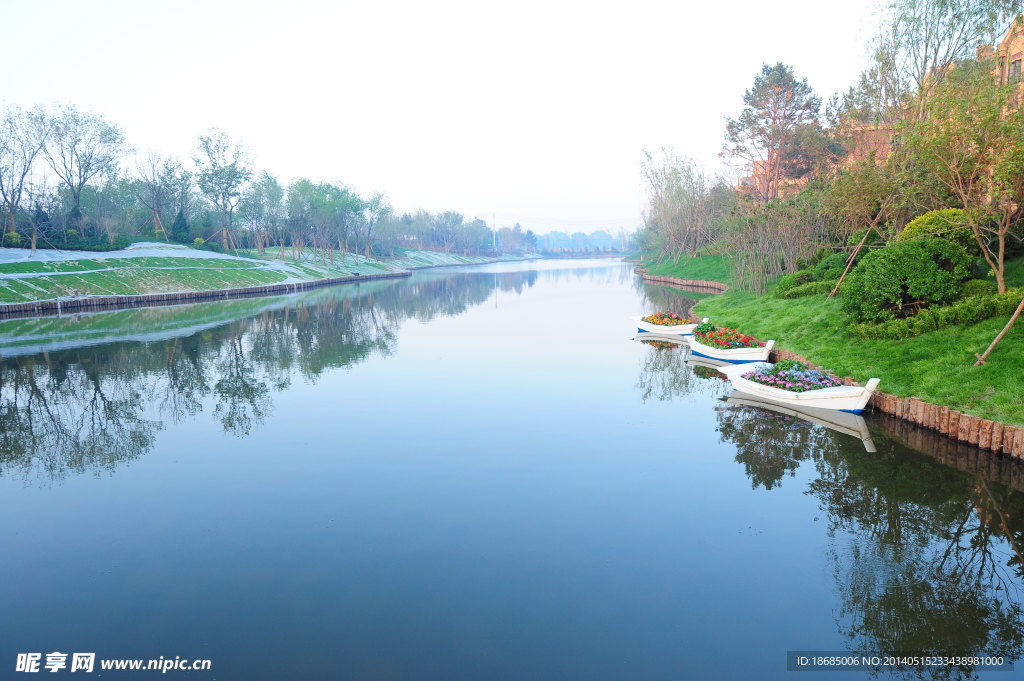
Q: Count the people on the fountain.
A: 0